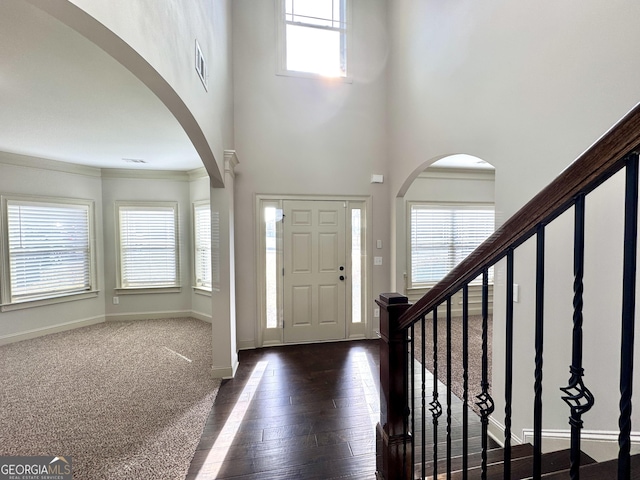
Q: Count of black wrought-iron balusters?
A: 11